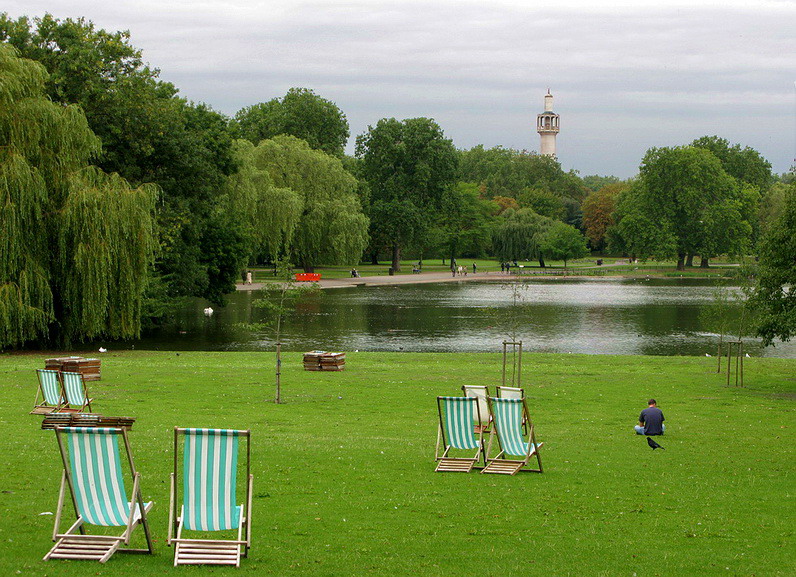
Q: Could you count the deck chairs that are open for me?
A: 8